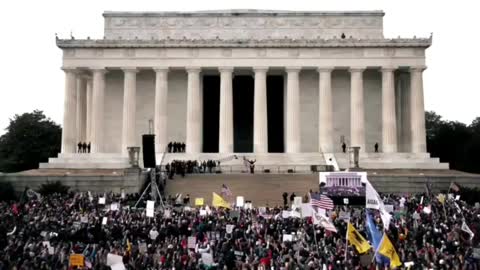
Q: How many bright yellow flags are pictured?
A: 3